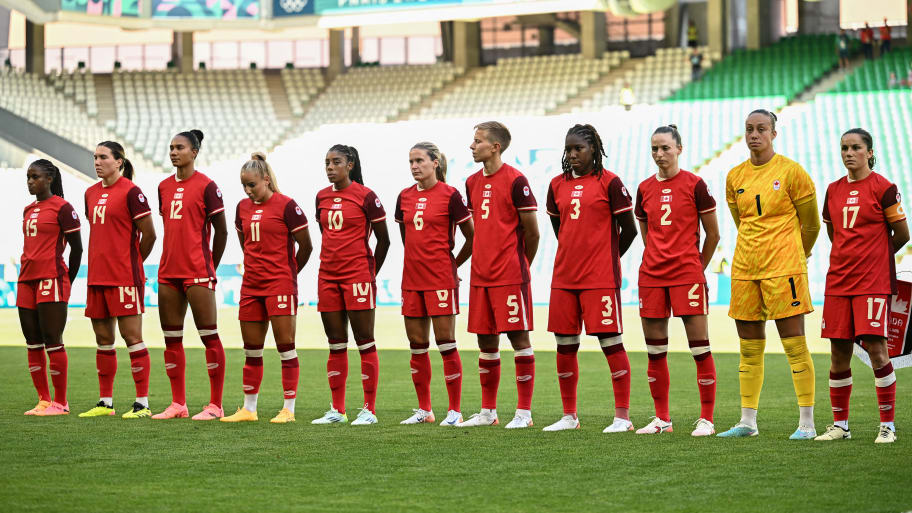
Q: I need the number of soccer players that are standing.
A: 11